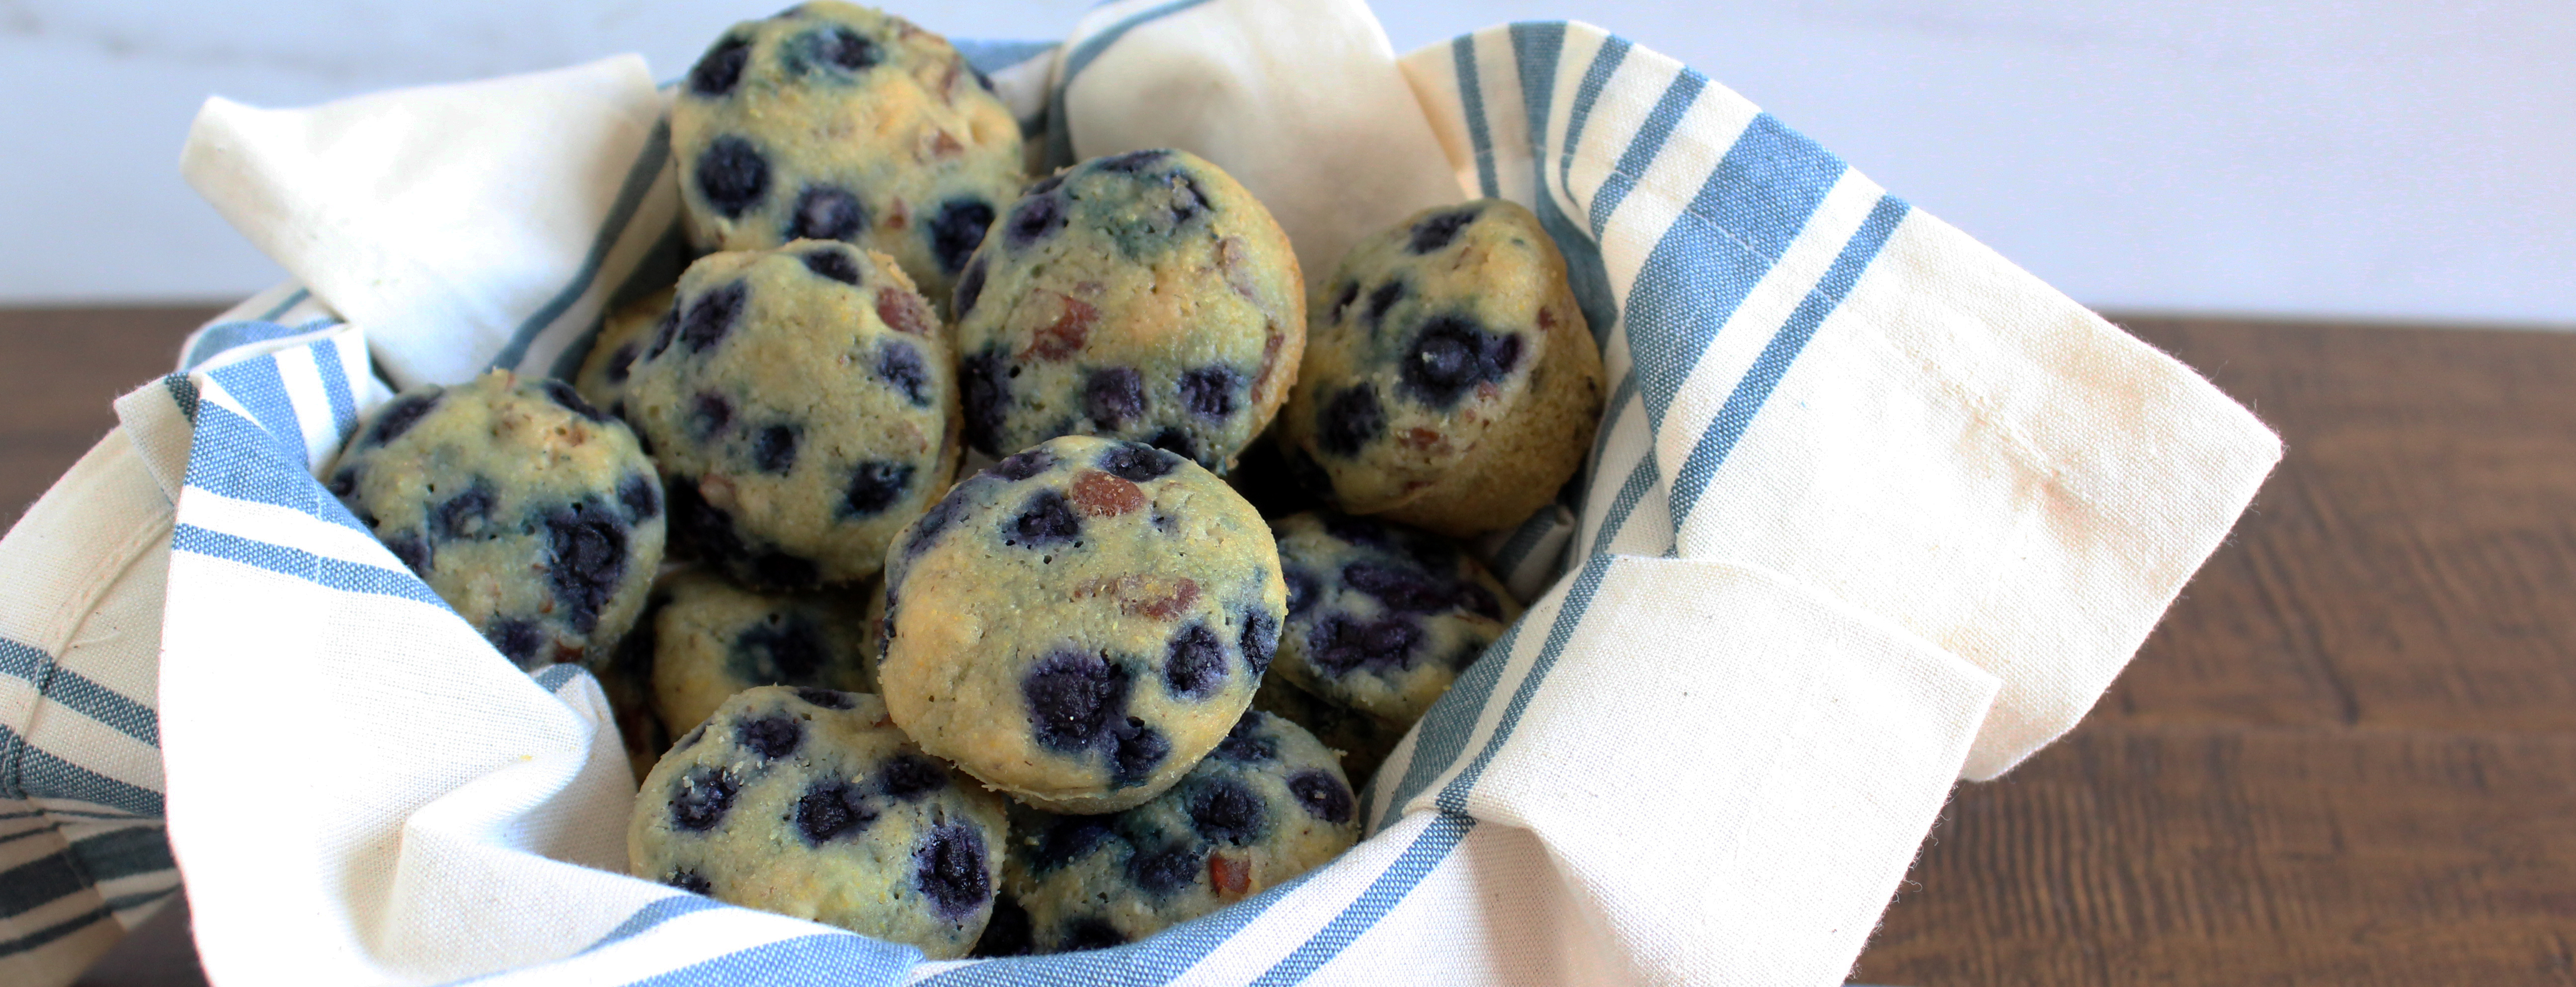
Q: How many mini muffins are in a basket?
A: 11